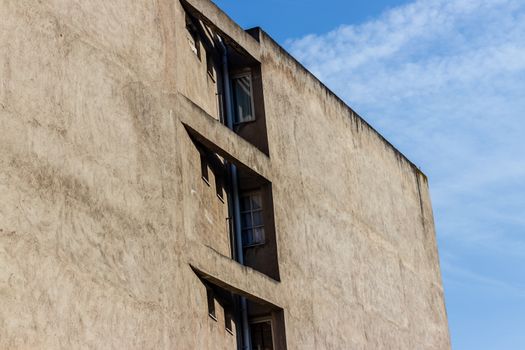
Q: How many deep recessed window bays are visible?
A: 3